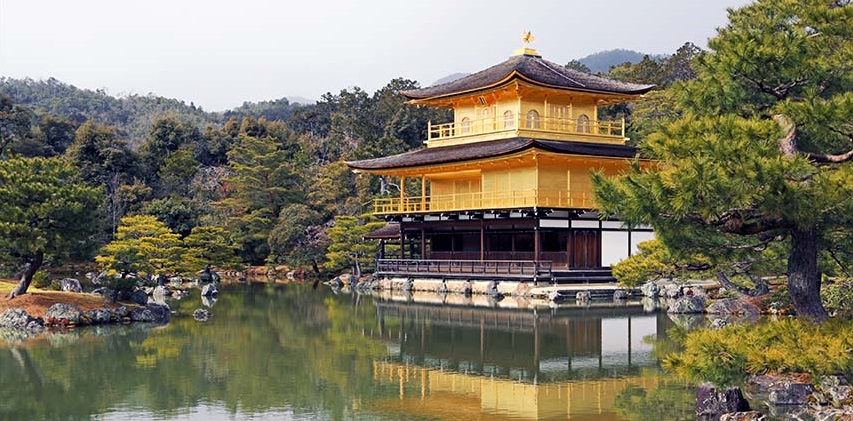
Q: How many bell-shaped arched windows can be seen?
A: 4